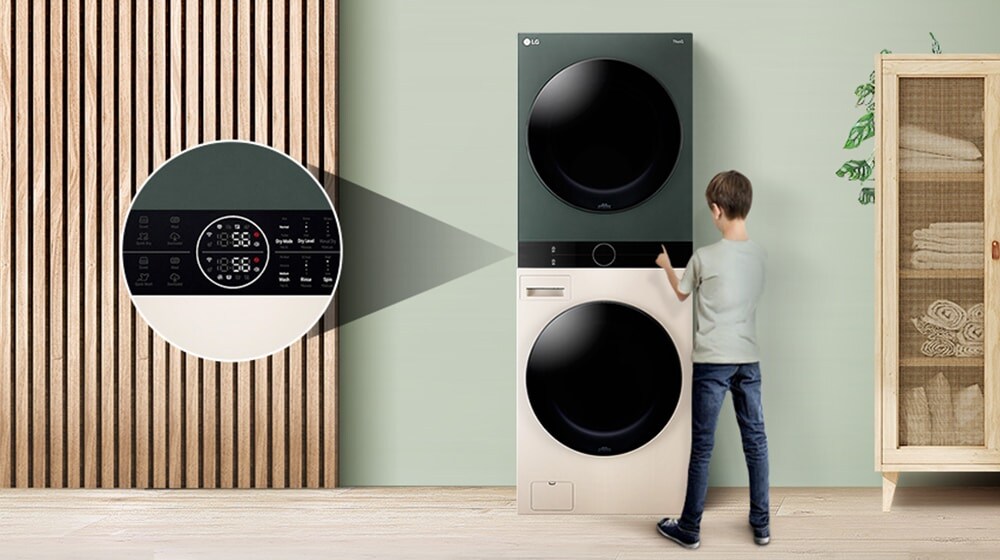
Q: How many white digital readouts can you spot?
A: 2